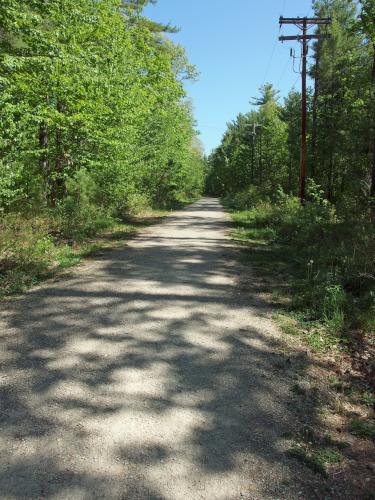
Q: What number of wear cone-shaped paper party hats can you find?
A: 0